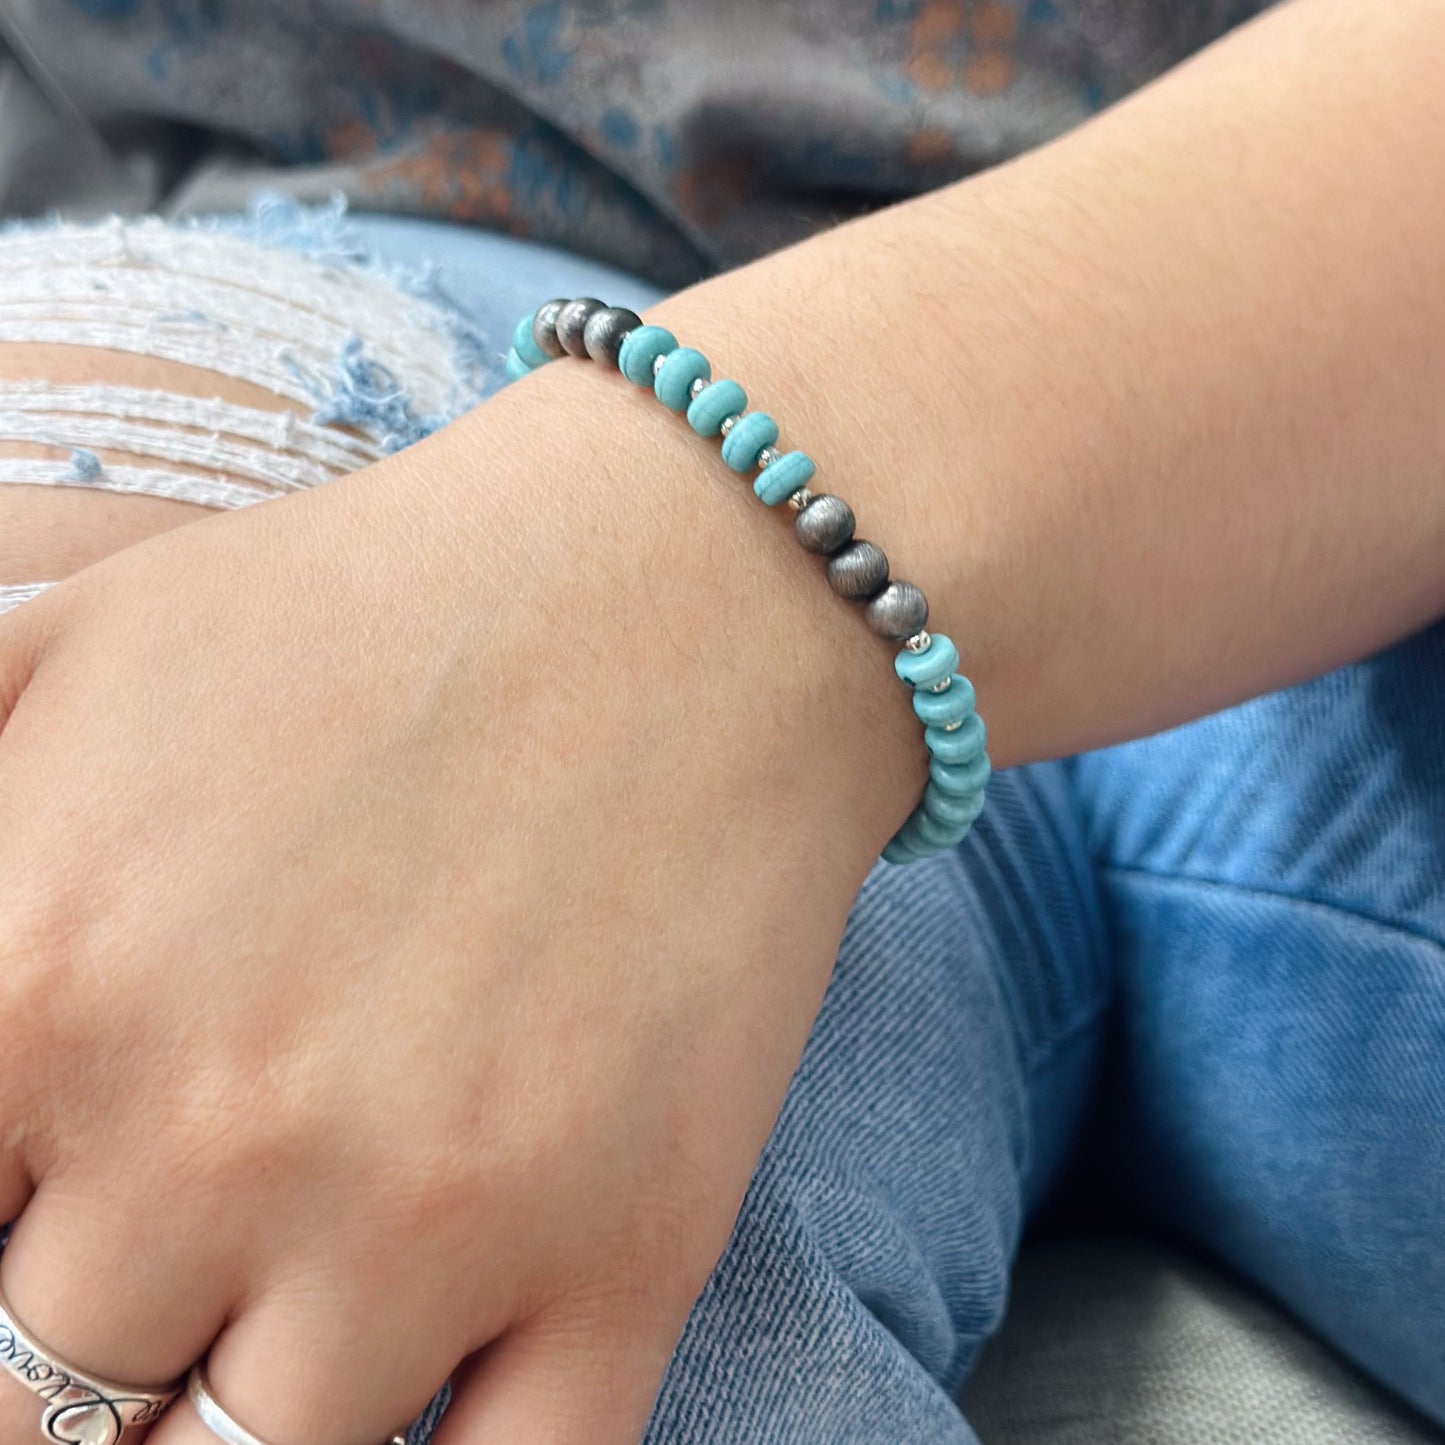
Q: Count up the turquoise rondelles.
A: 15